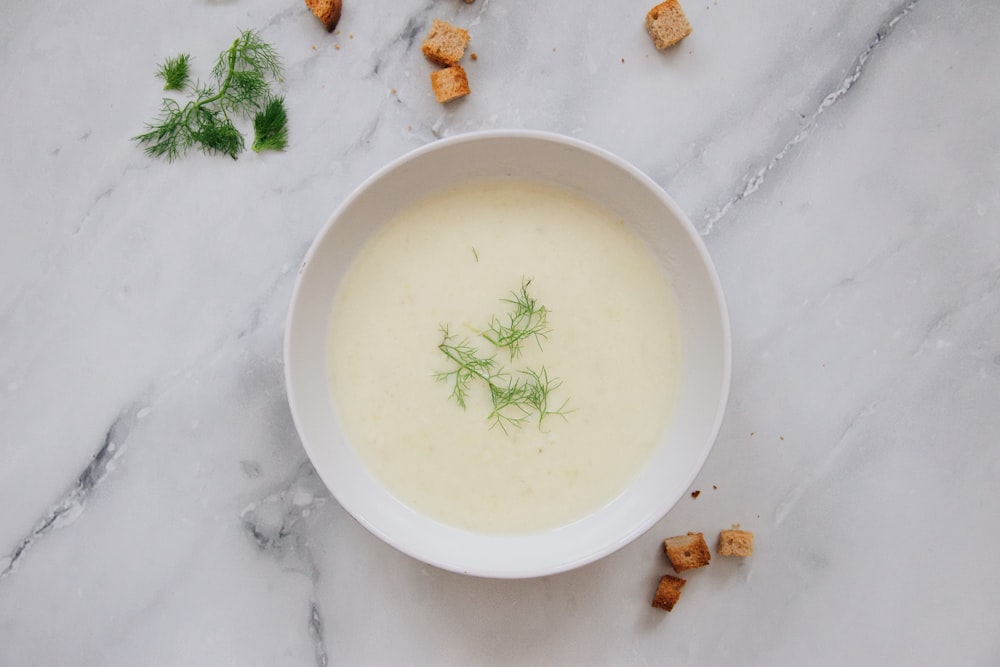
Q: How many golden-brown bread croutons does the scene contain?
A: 7